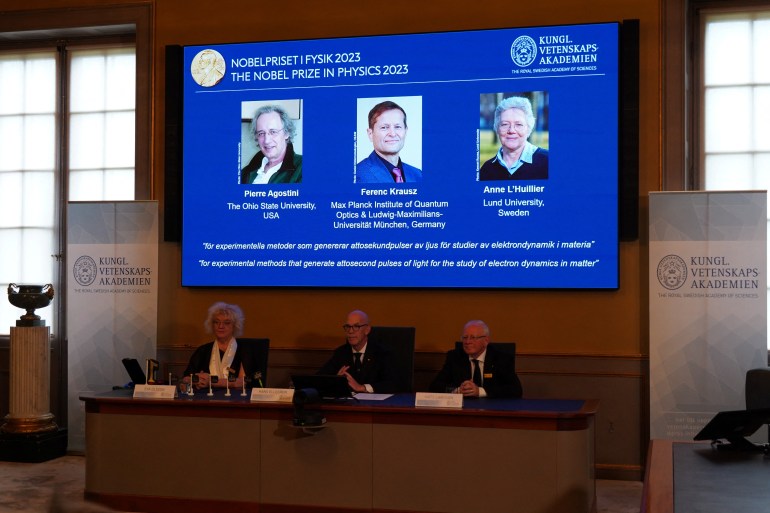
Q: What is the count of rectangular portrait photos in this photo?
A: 3